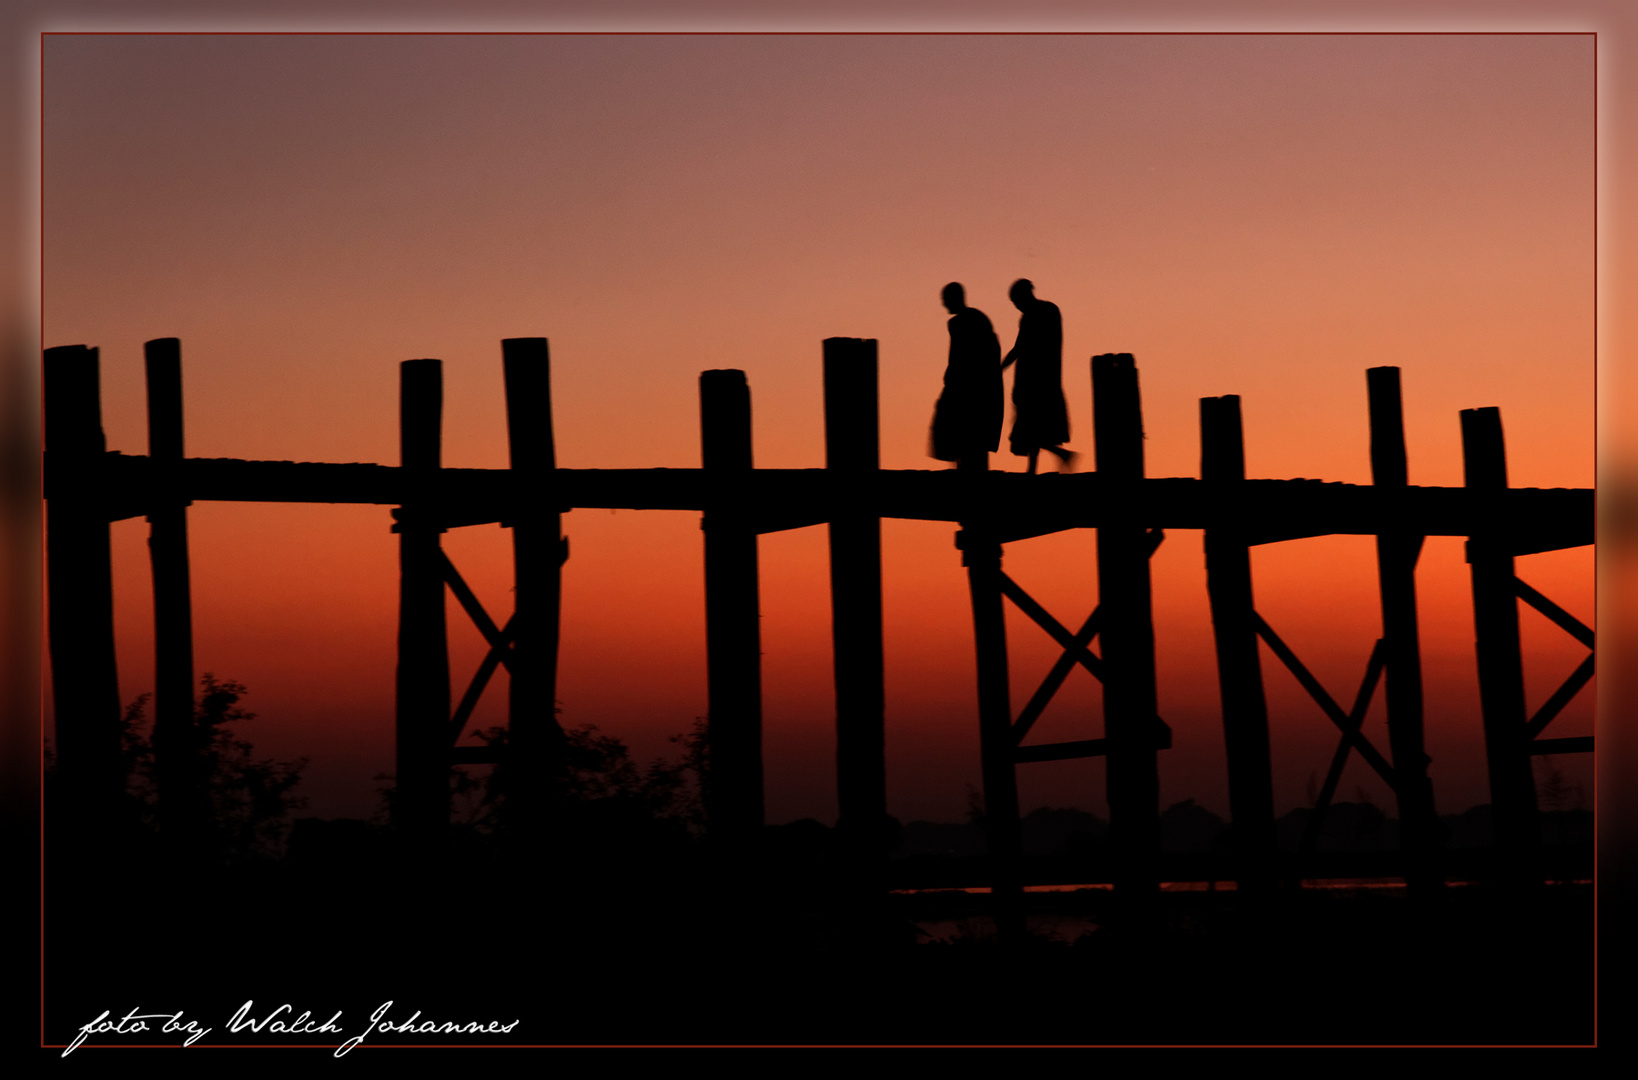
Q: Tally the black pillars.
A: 11